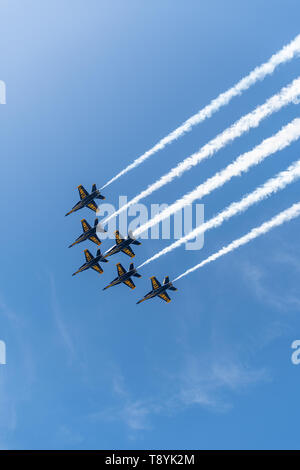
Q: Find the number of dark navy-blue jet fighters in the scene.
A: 6